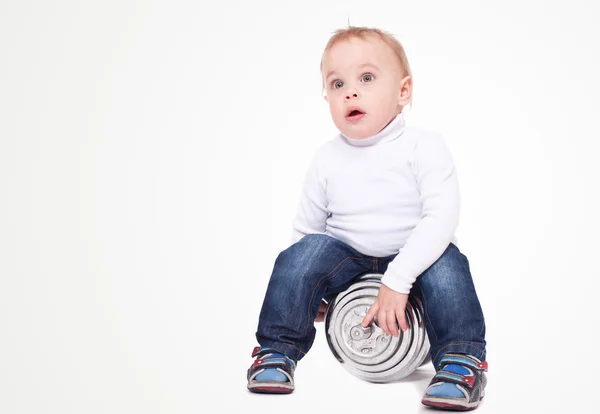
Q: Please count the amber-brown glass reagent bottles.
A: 0